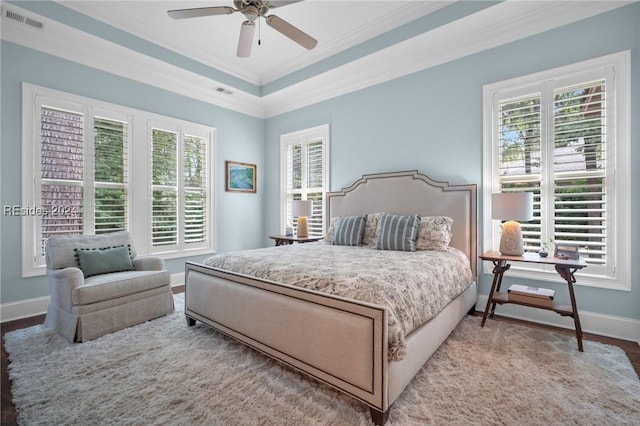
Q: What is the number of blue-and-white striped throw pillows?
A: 2